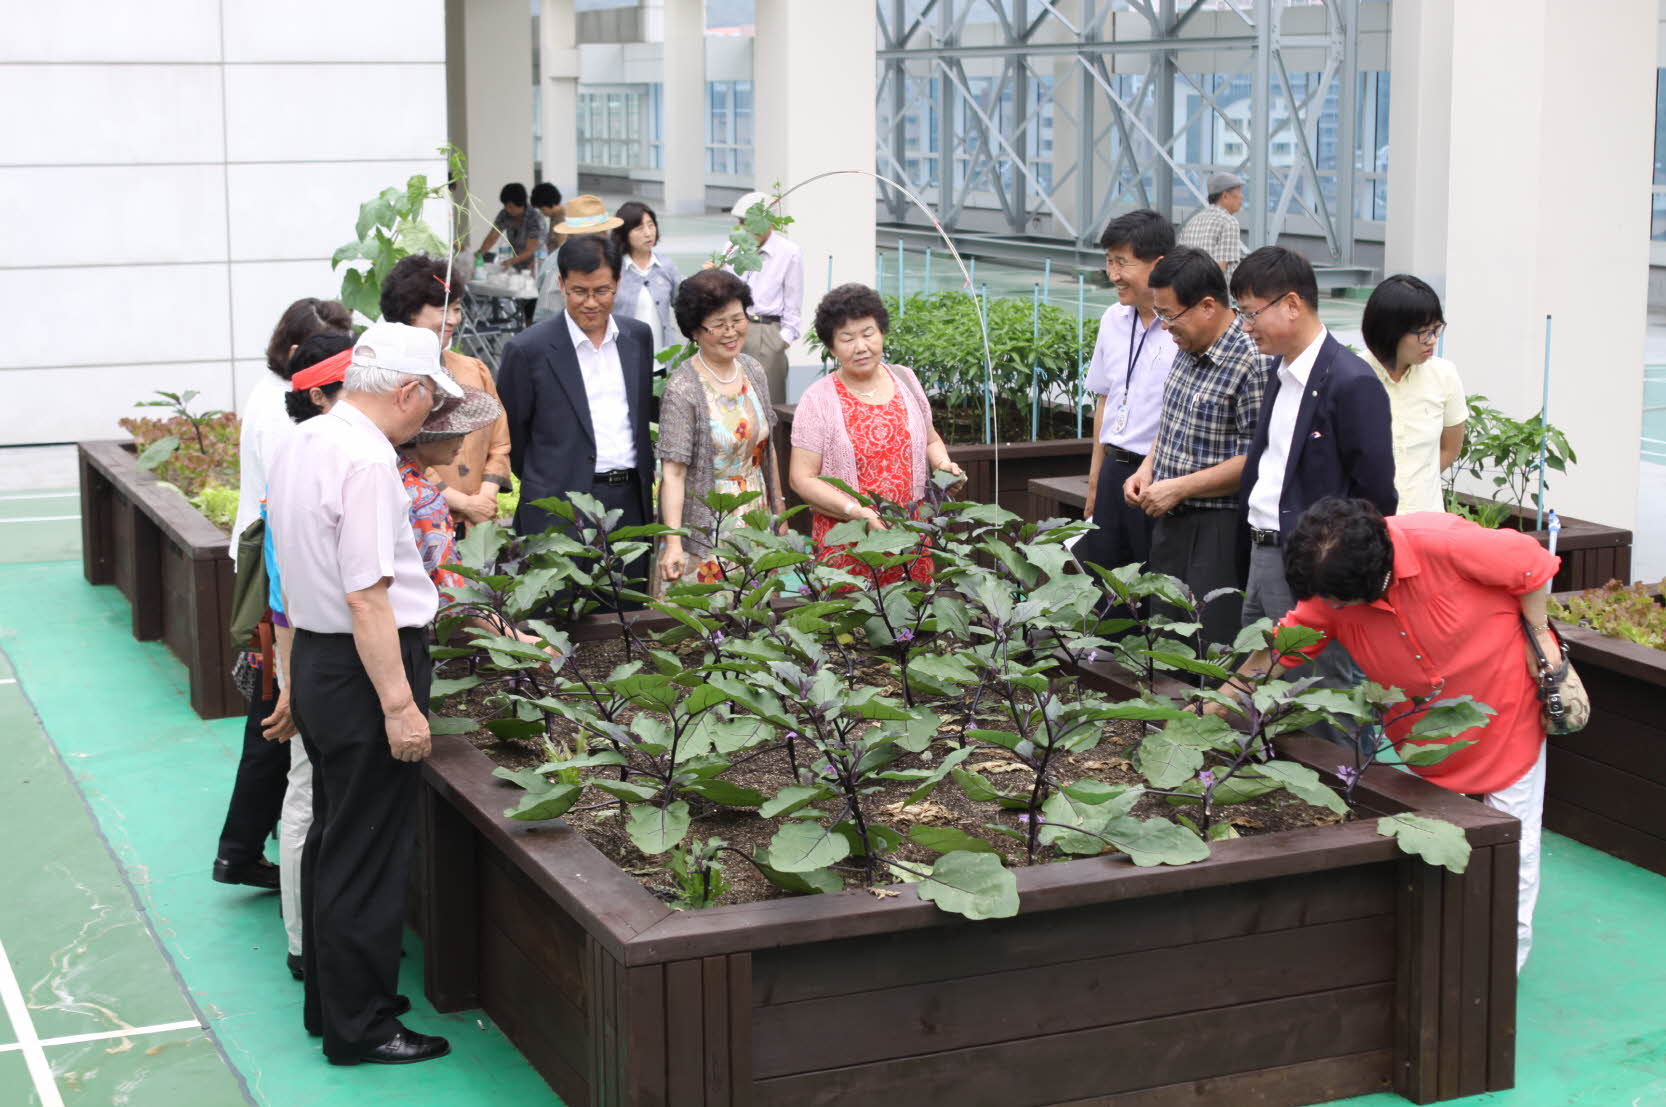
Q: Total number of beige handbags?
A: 1